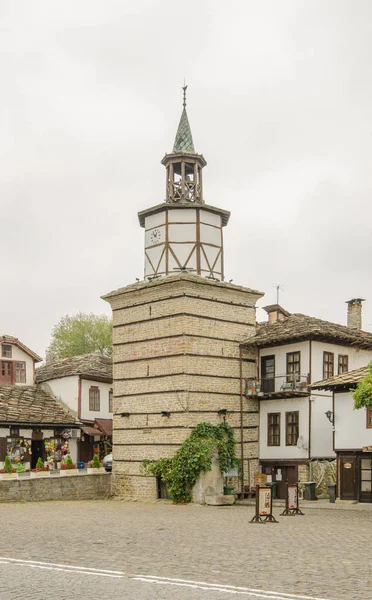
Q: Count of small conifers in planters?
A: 4